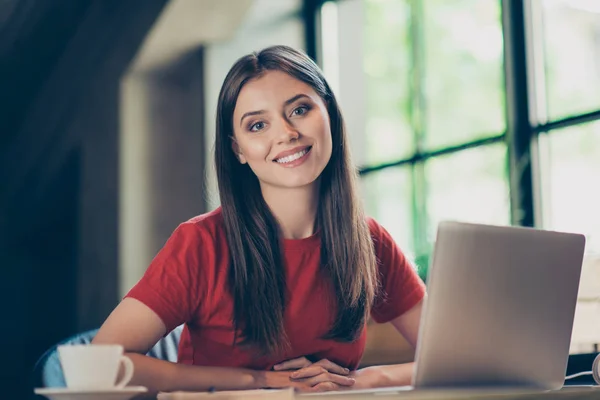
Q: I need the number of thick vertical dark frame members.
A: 2